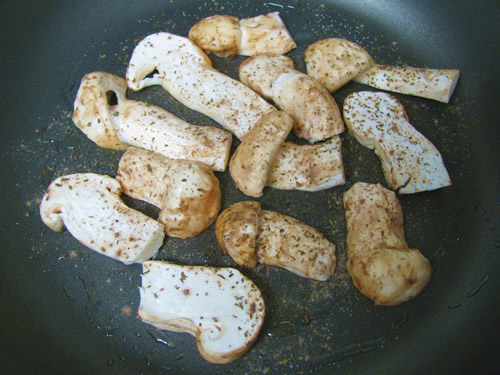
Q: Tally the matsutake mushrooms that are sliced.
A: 12